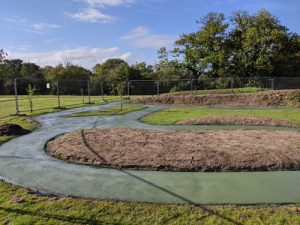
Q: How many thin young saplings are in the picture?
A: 3